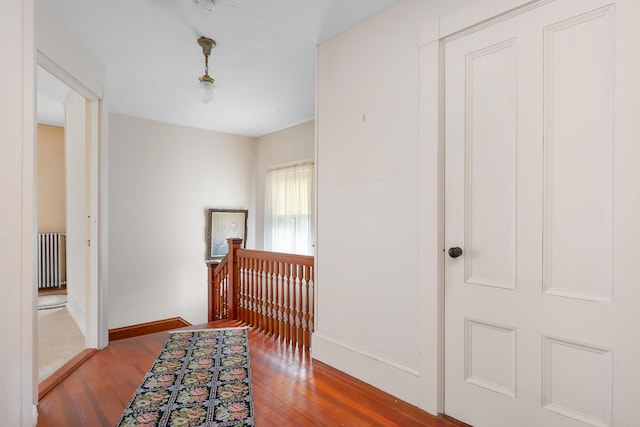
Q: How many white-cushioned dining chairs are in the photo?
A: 0